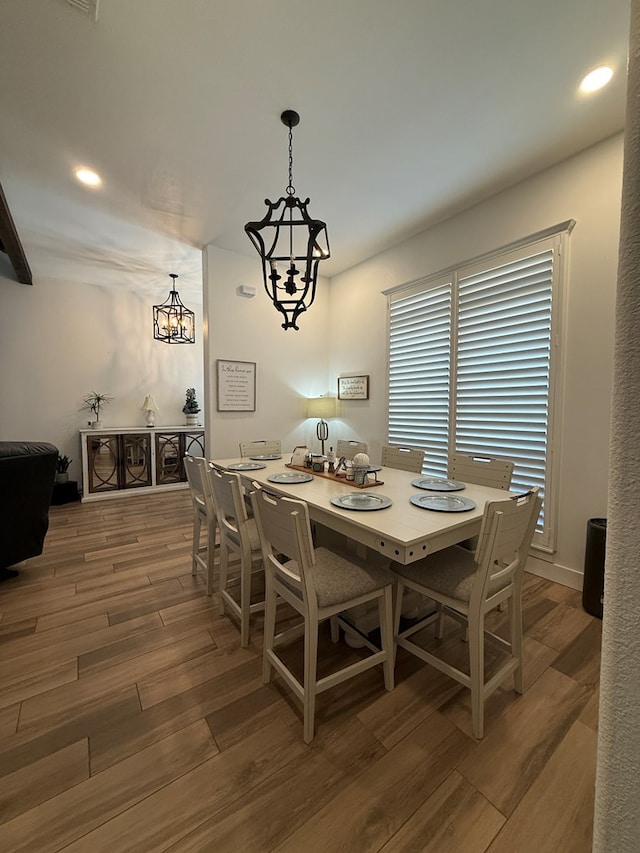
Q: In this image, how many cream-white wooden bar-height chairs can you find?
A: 8